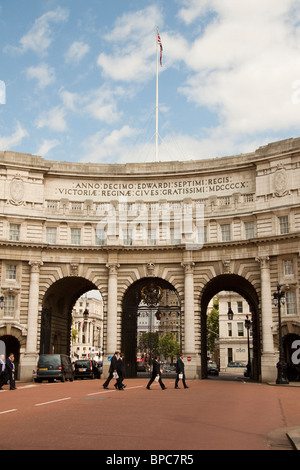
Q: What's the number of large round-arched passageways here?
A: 3